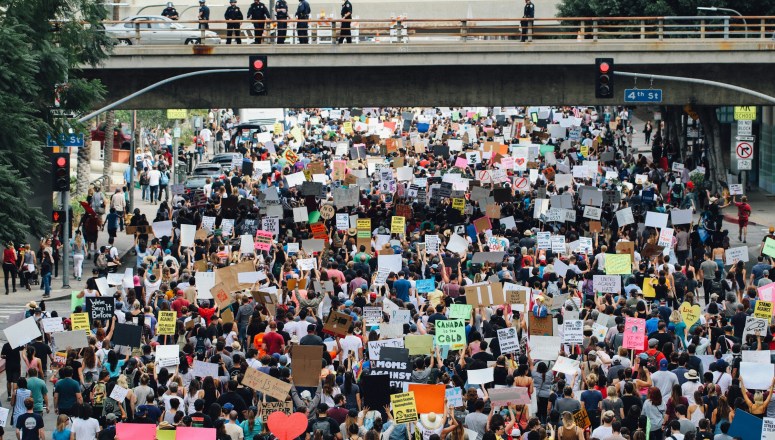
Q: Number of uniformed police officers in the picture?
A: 8